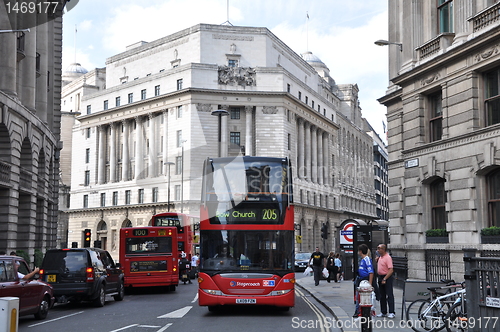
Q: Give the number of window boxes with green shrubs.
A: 2